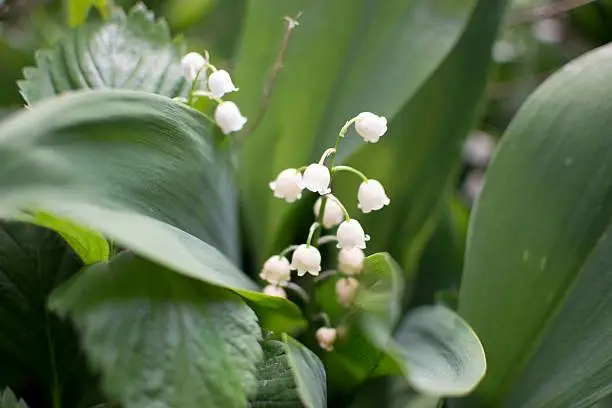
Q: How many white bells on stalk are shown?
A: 15